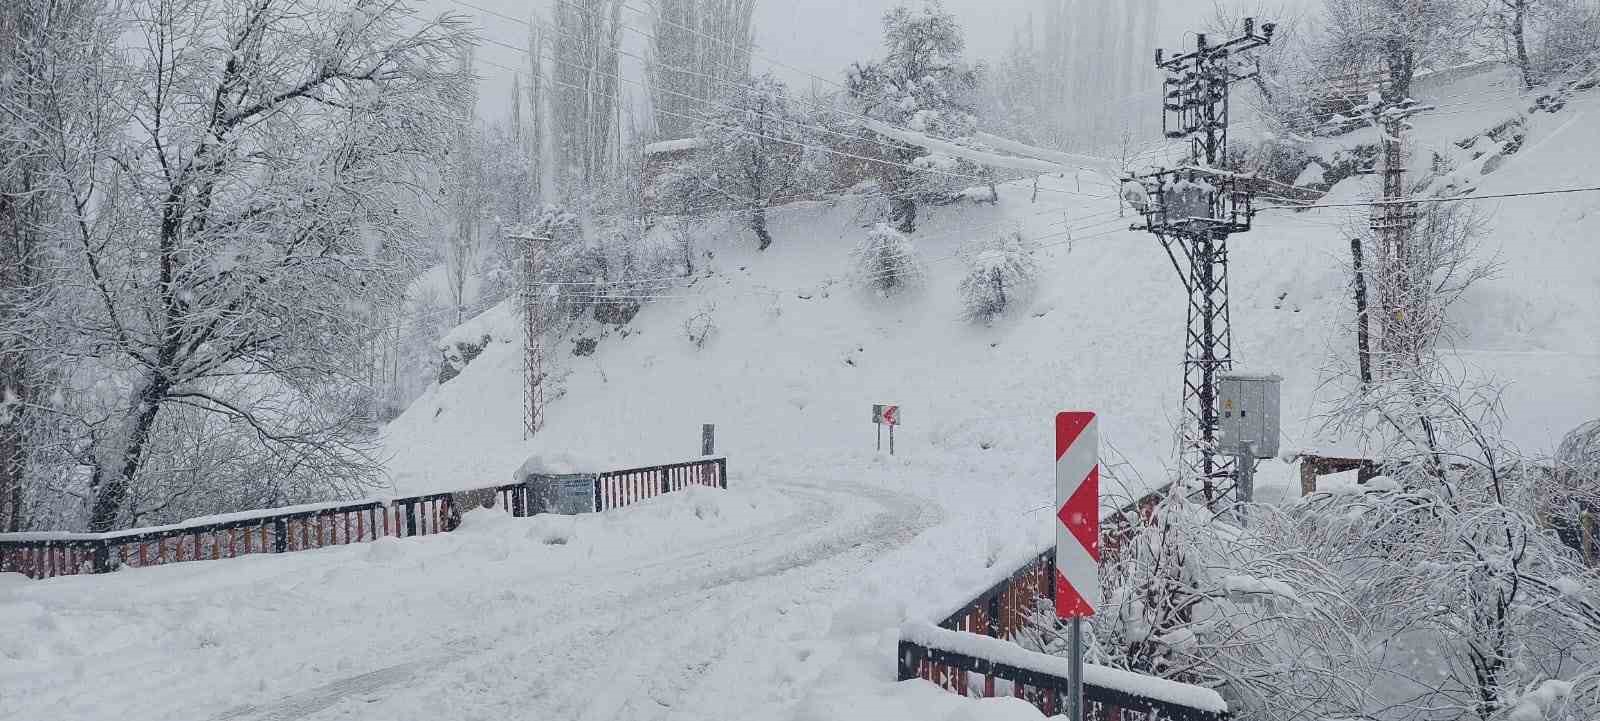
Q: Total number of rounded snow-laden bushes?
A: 2